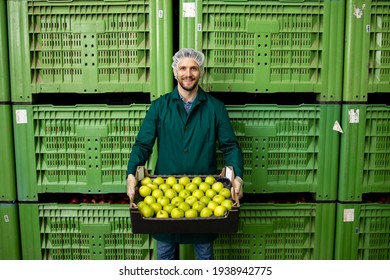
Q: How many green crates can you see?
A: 12